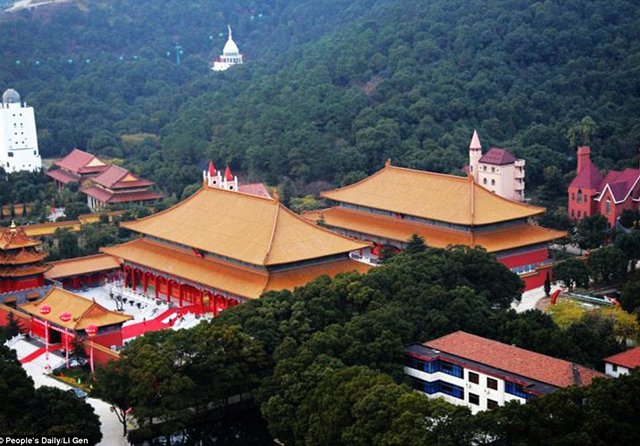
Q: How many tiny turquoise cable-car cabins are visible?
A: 12